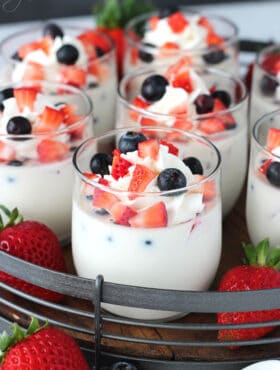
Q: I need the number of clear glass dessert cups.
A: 7